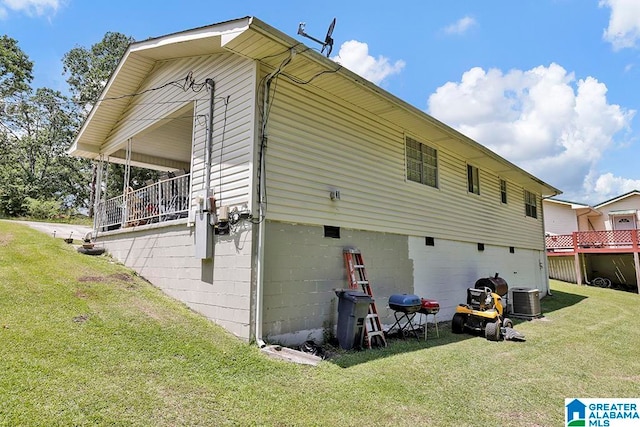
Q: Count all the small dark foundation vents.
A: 4